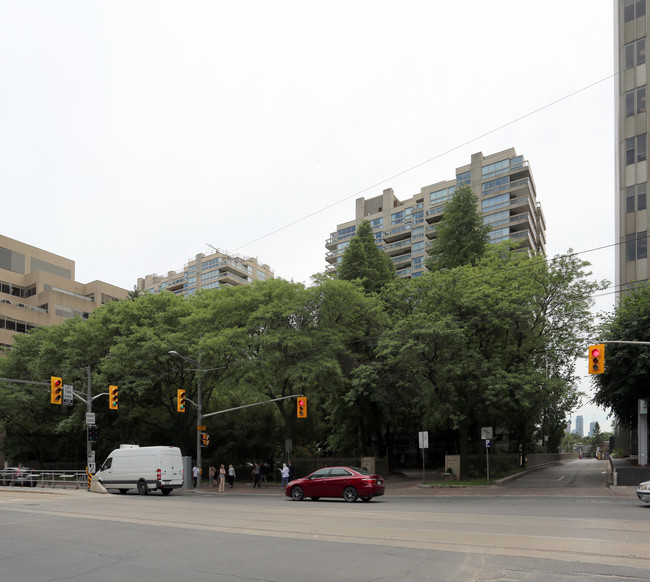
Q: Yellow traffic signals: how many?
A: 5